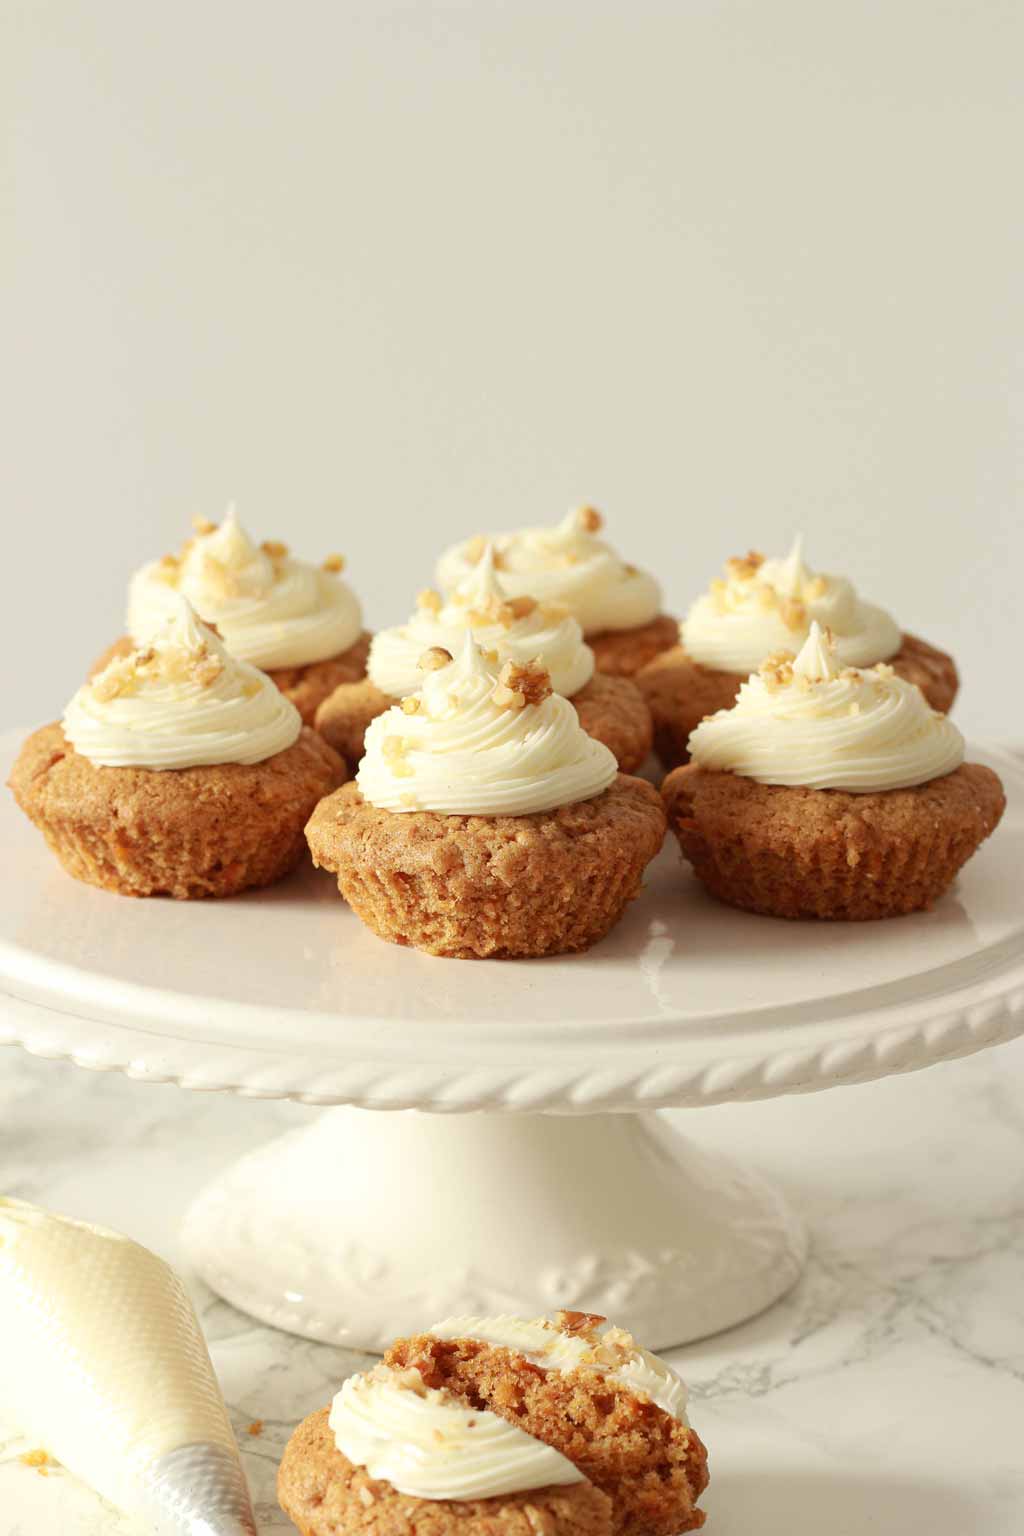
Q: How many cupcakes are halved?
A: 1